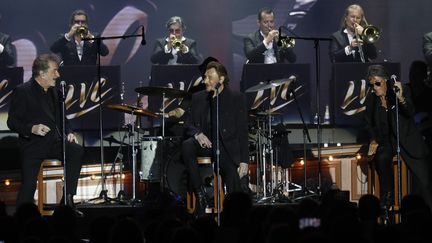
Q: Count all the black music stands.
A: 5